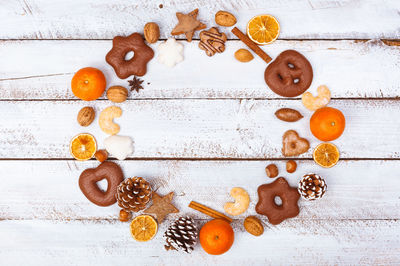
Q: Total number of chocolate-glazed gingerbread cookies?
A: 4